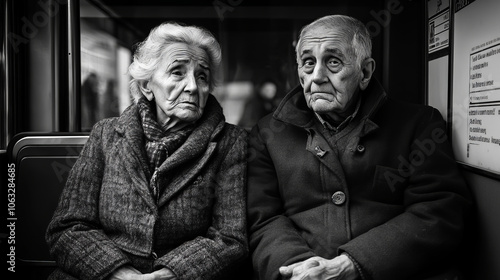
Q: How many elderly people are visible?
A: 2